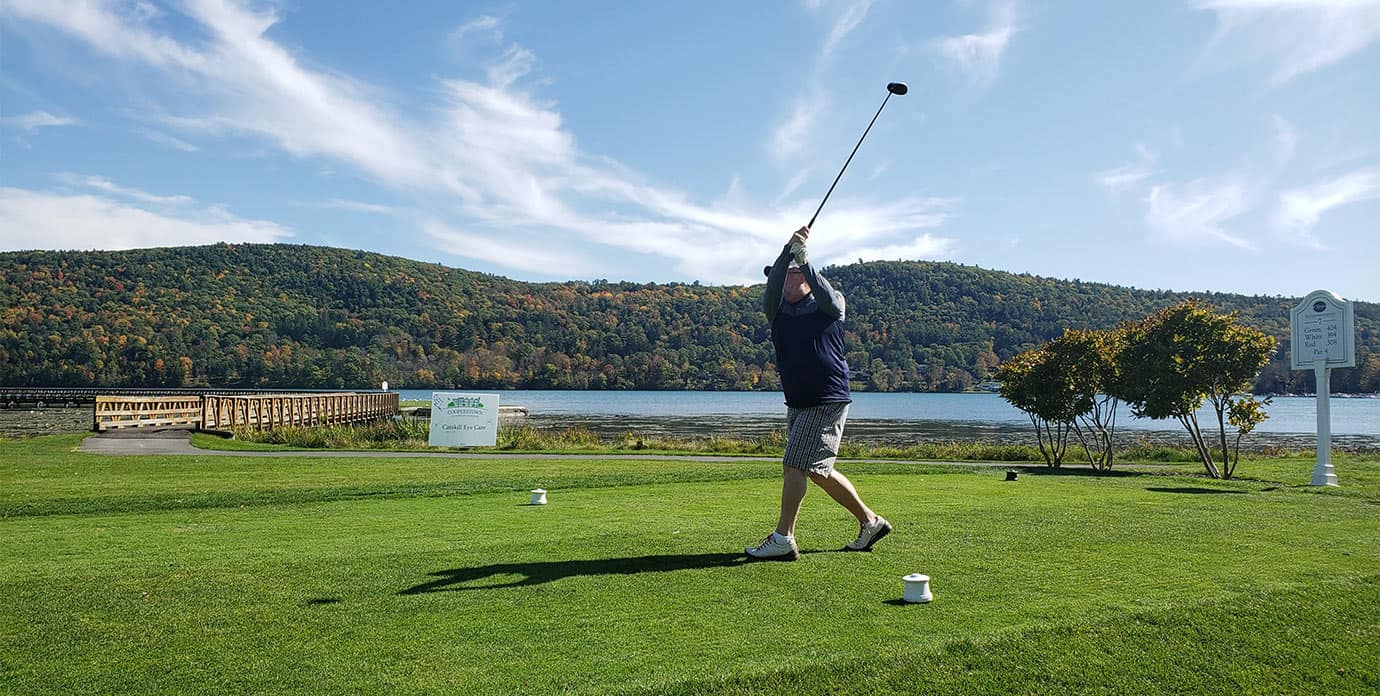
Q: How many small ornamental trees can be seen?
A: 3